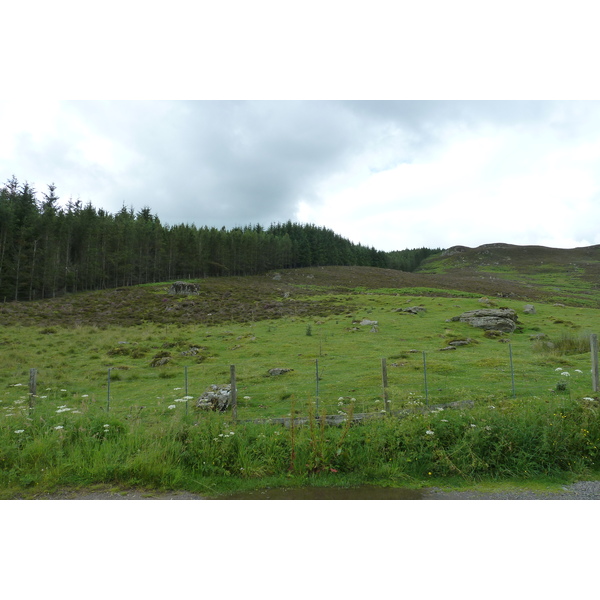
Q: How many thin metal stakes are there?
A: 5